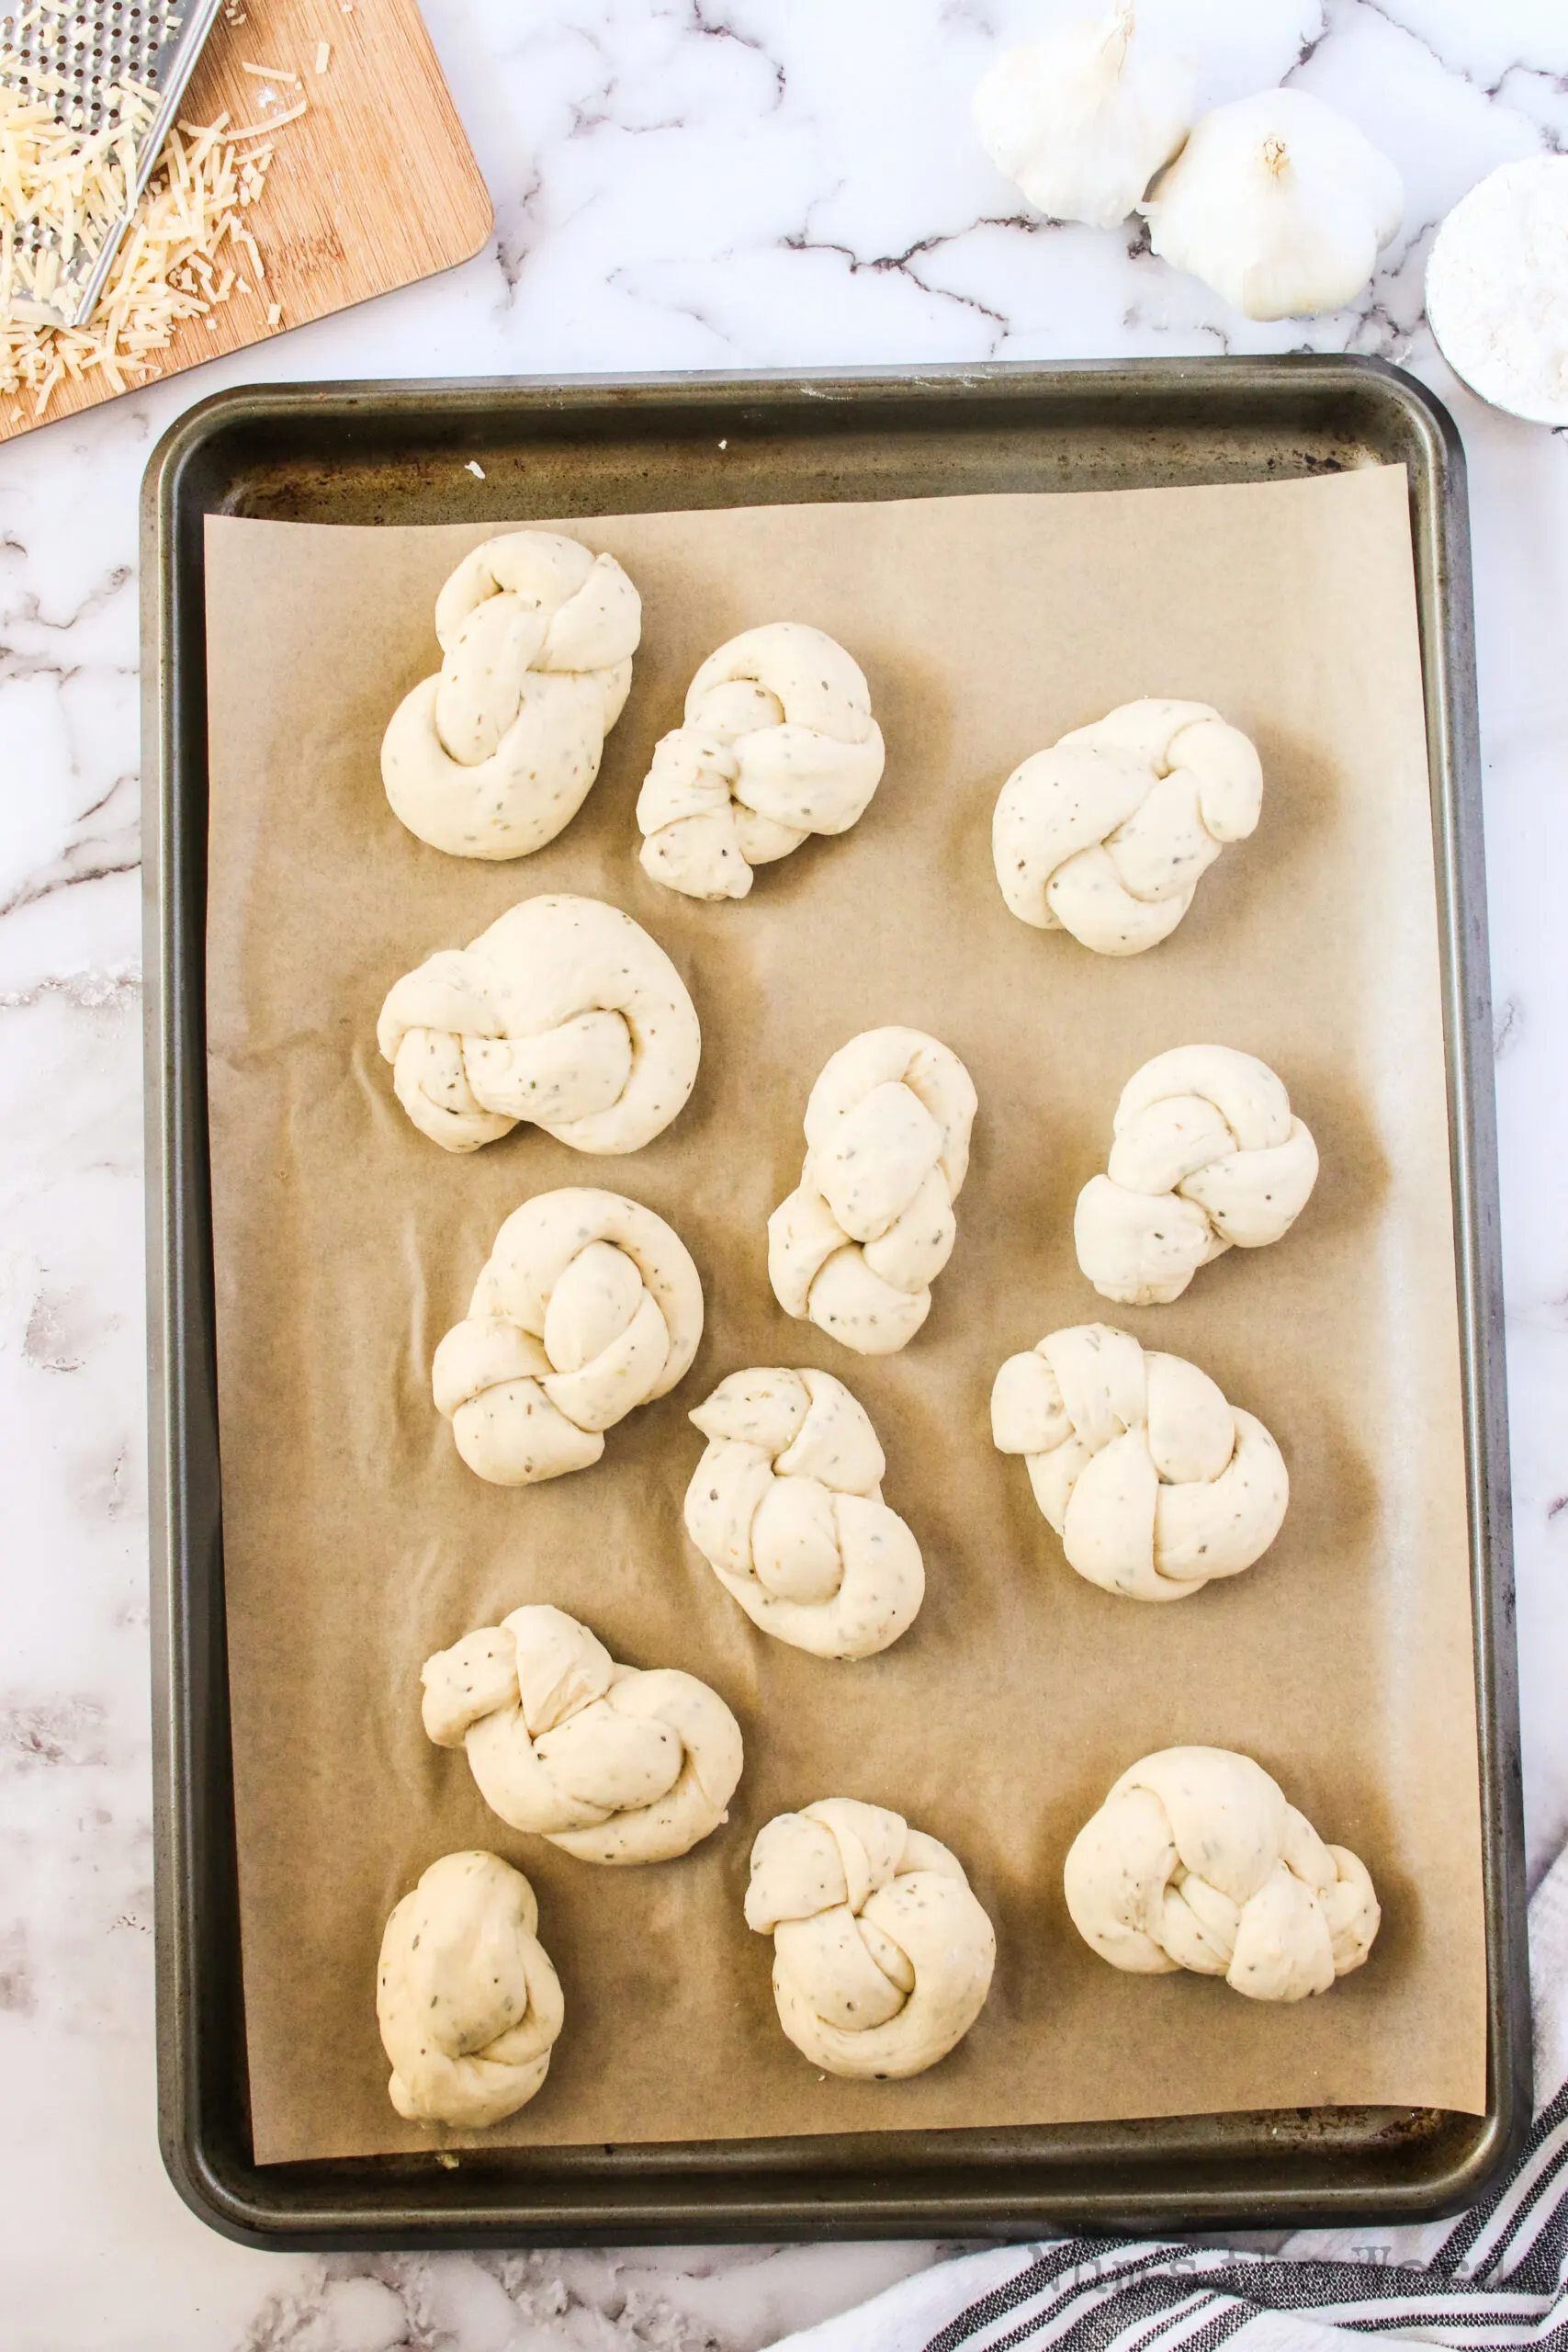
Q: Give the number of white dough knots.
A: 13